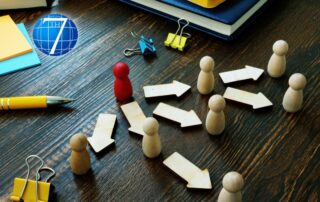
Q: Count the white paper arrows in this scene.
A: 7